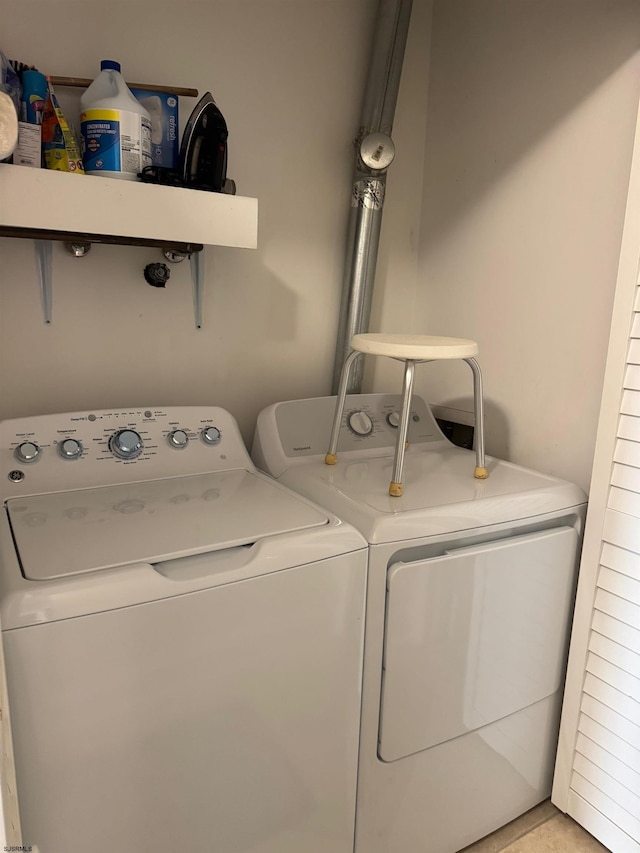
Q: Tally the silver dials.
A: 5